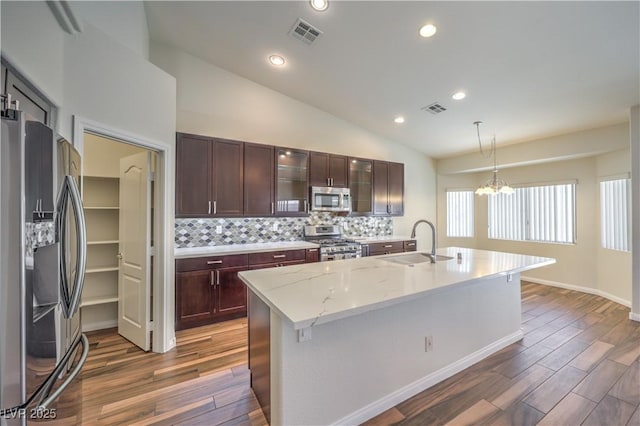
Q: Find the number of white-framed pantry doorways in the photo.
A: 1